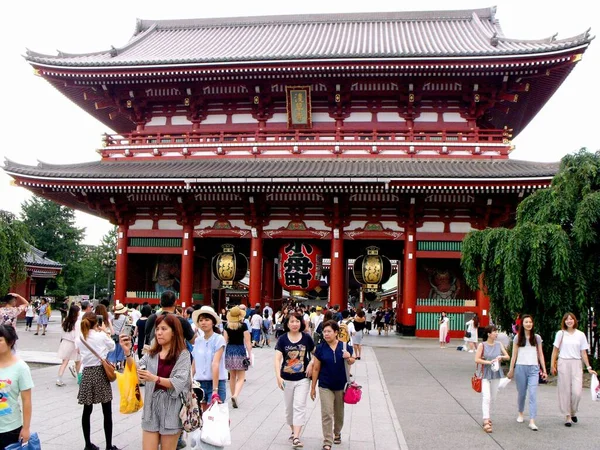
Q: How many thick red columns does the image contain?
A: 6